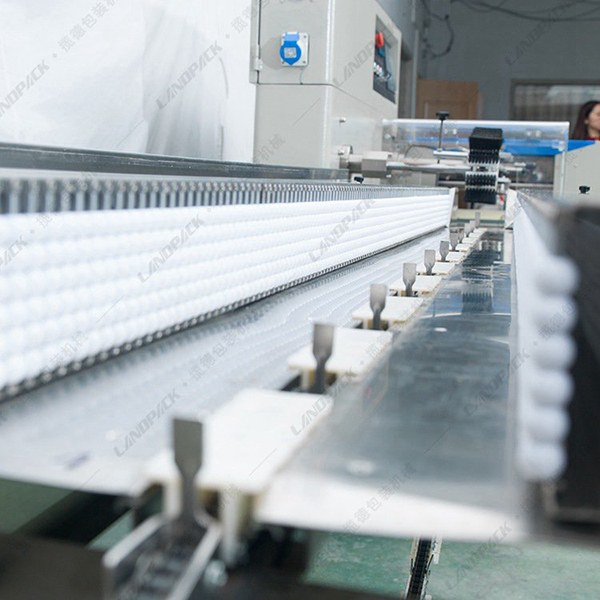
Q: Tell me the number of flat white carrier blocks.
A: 10